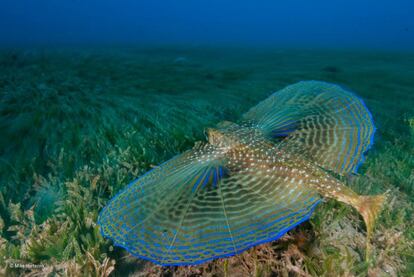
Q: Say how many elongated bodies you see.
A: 1